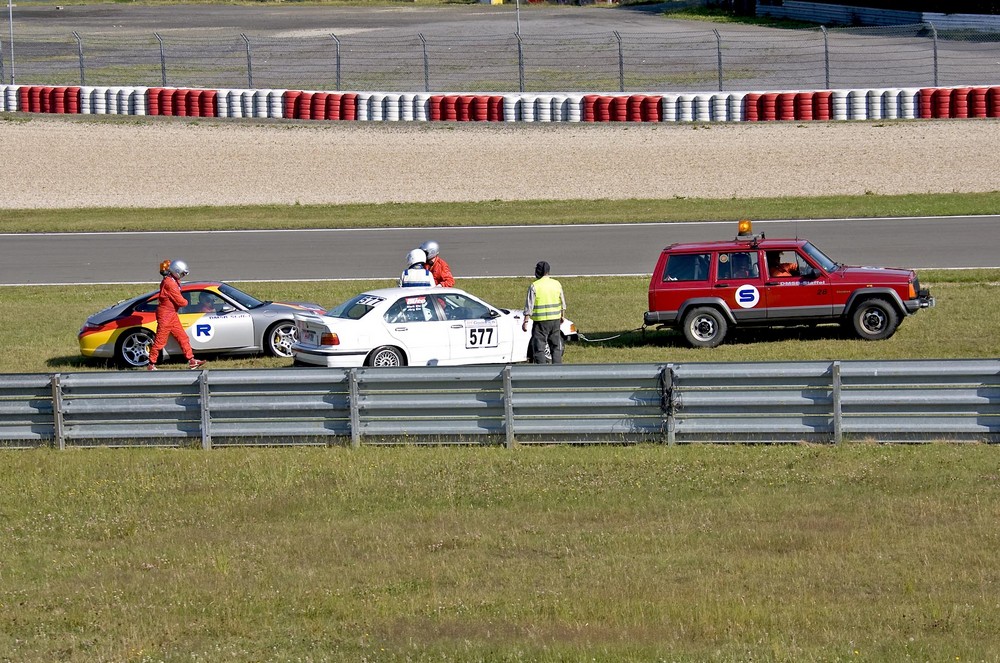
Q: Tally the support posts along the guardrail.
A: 6